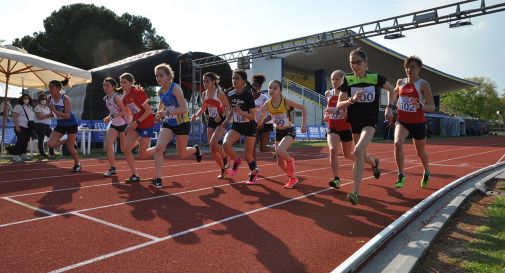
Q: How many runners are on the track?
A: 11